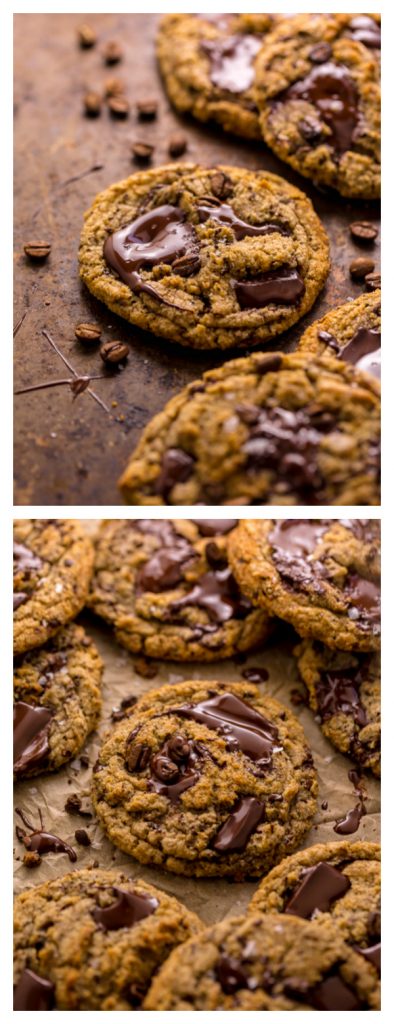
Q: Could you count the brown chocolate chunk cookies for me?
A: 14